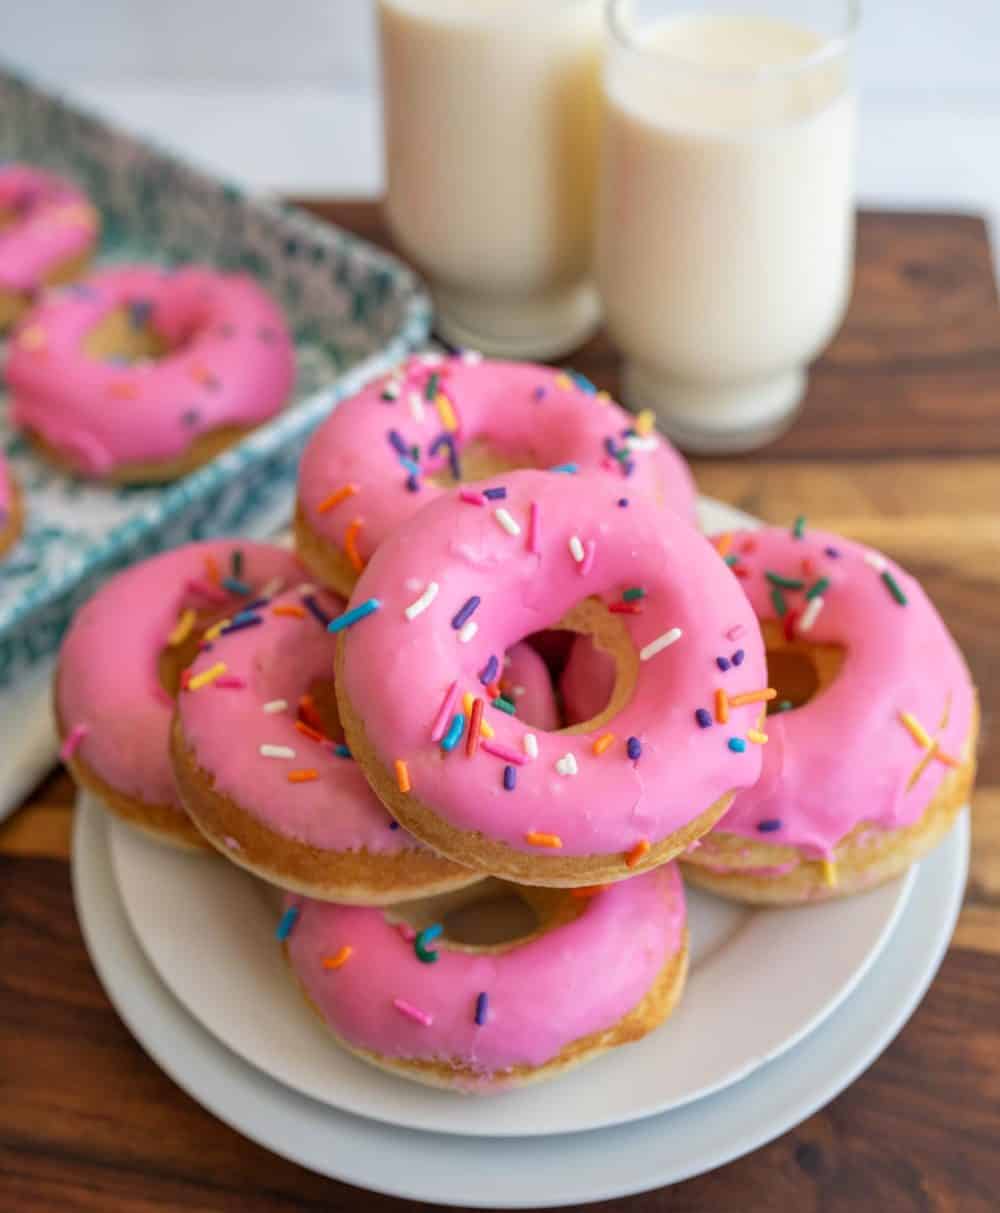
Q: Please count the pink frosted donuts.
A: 9